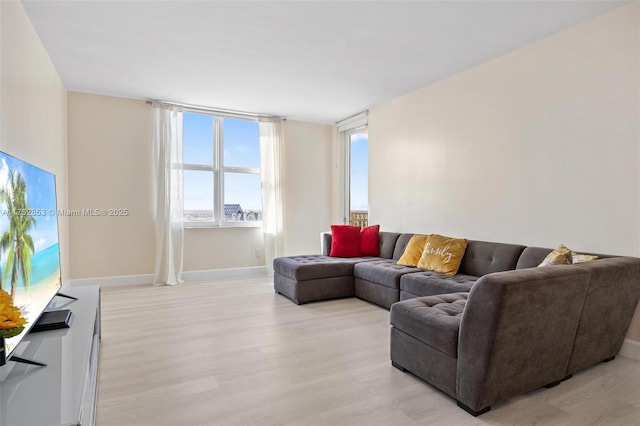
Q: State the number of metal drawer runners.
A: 0